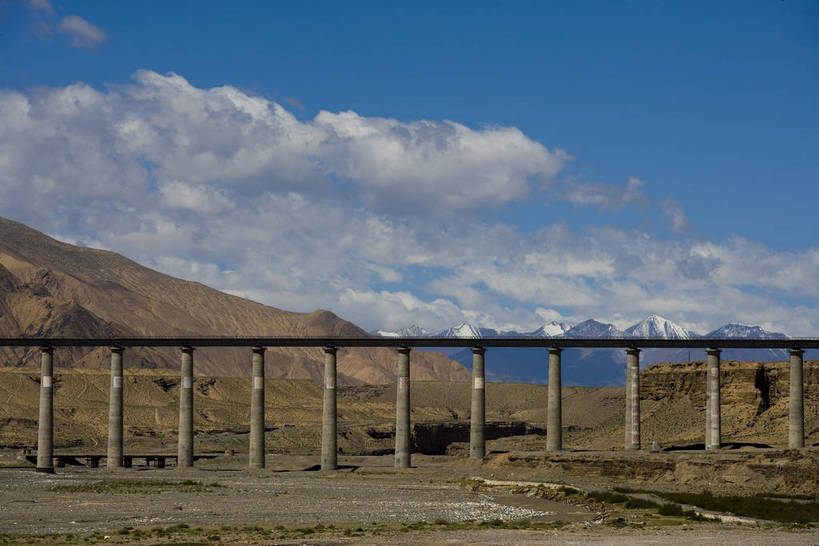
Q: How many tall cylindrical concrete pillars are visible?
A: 11